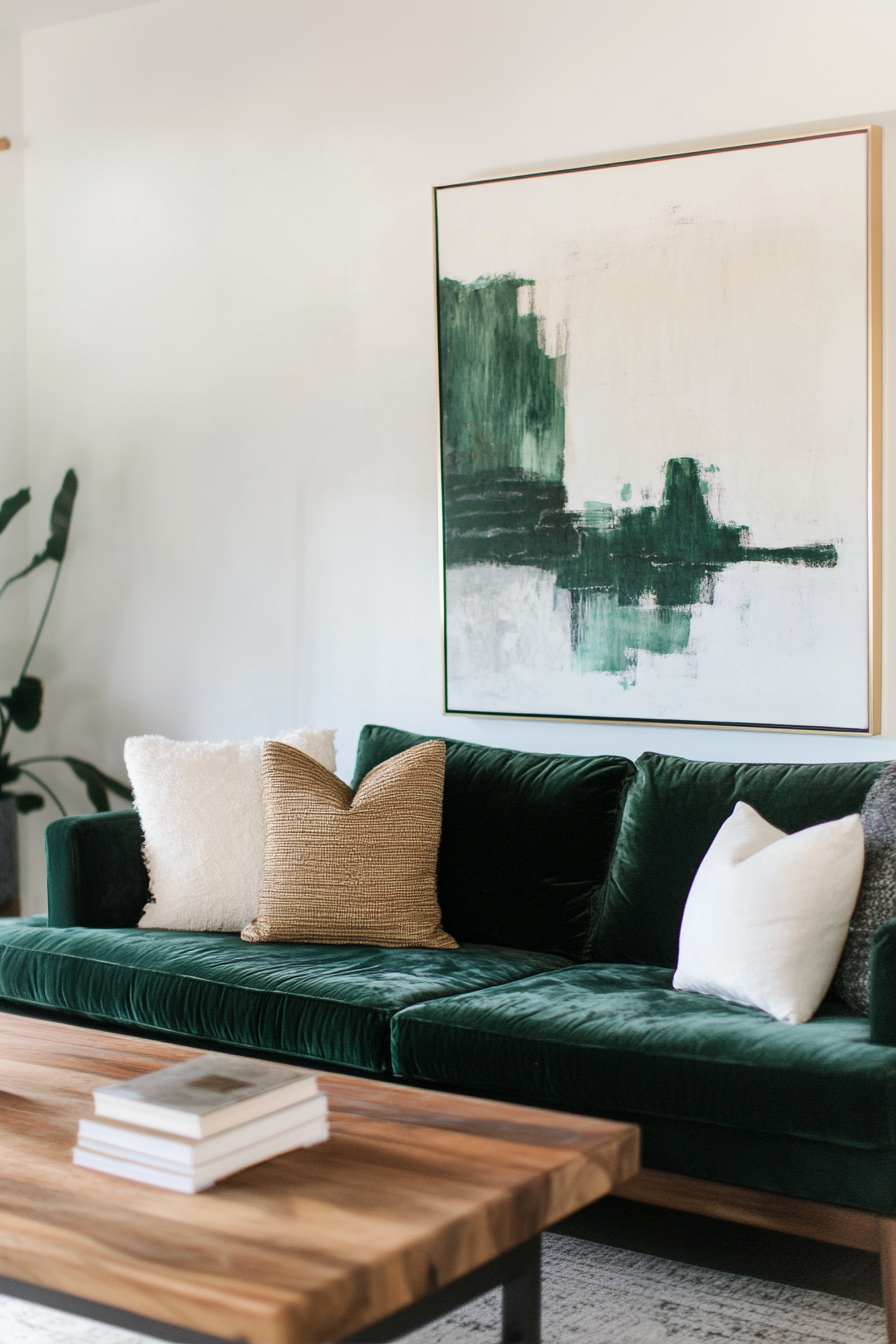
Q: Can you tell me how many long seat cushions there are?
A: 2